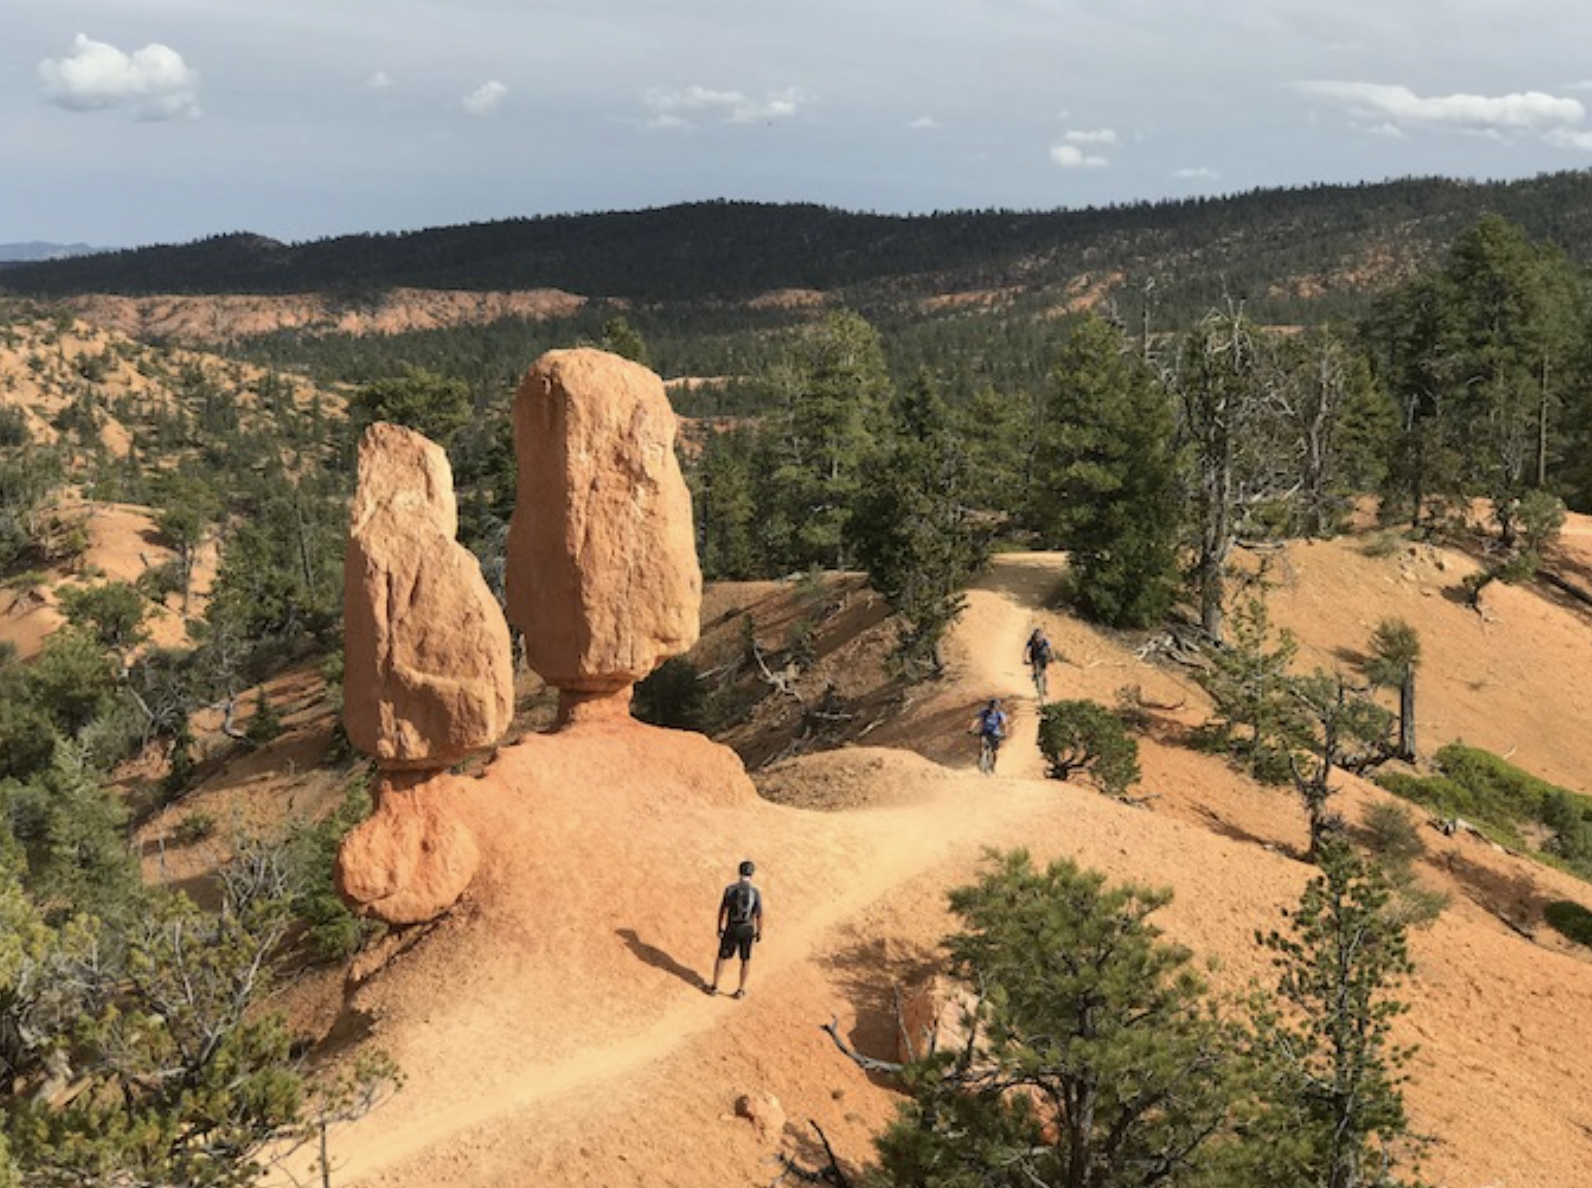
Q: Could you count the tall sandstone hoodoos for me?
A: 2